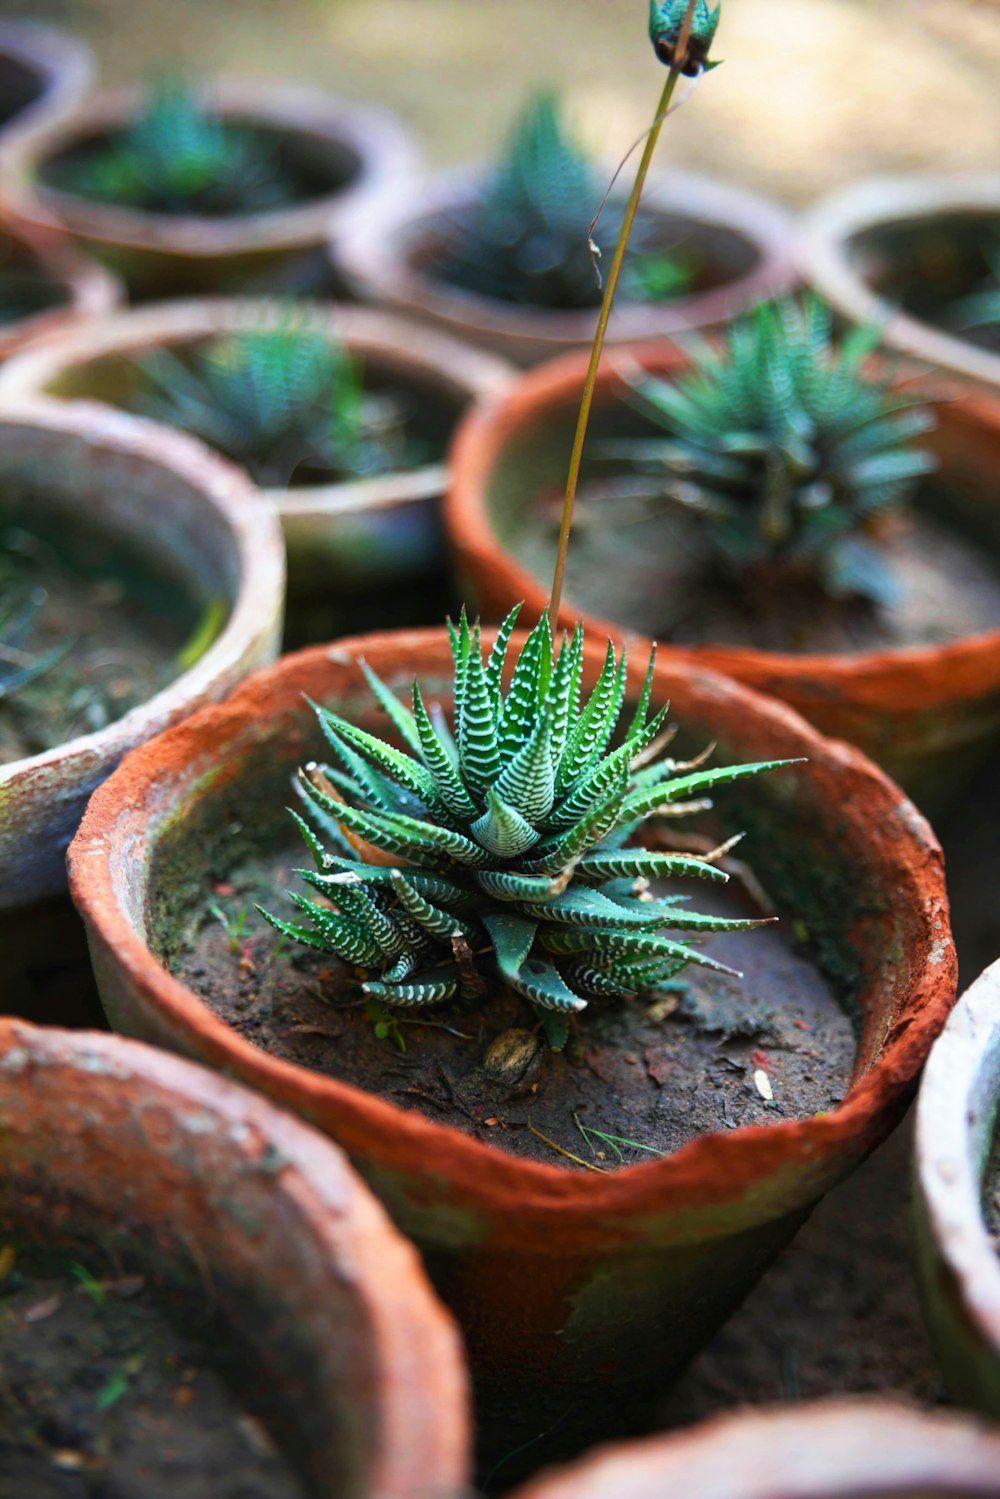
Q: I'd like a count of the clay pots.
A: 12